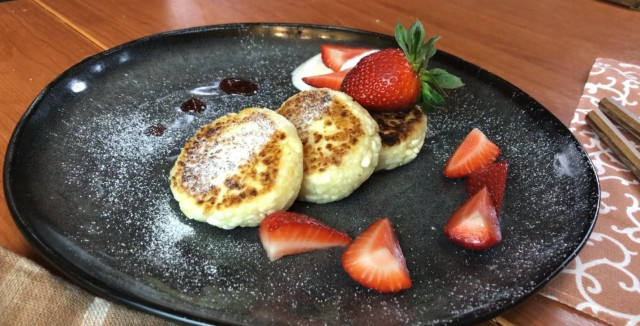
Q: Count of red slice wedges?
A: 7